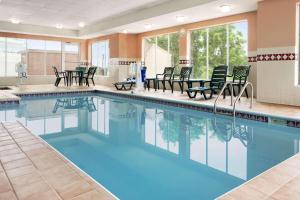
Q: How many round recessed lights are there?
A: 7